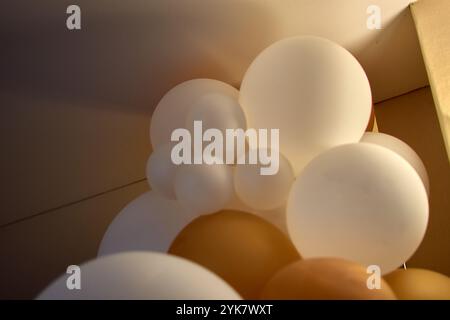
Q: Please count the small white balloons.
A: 4